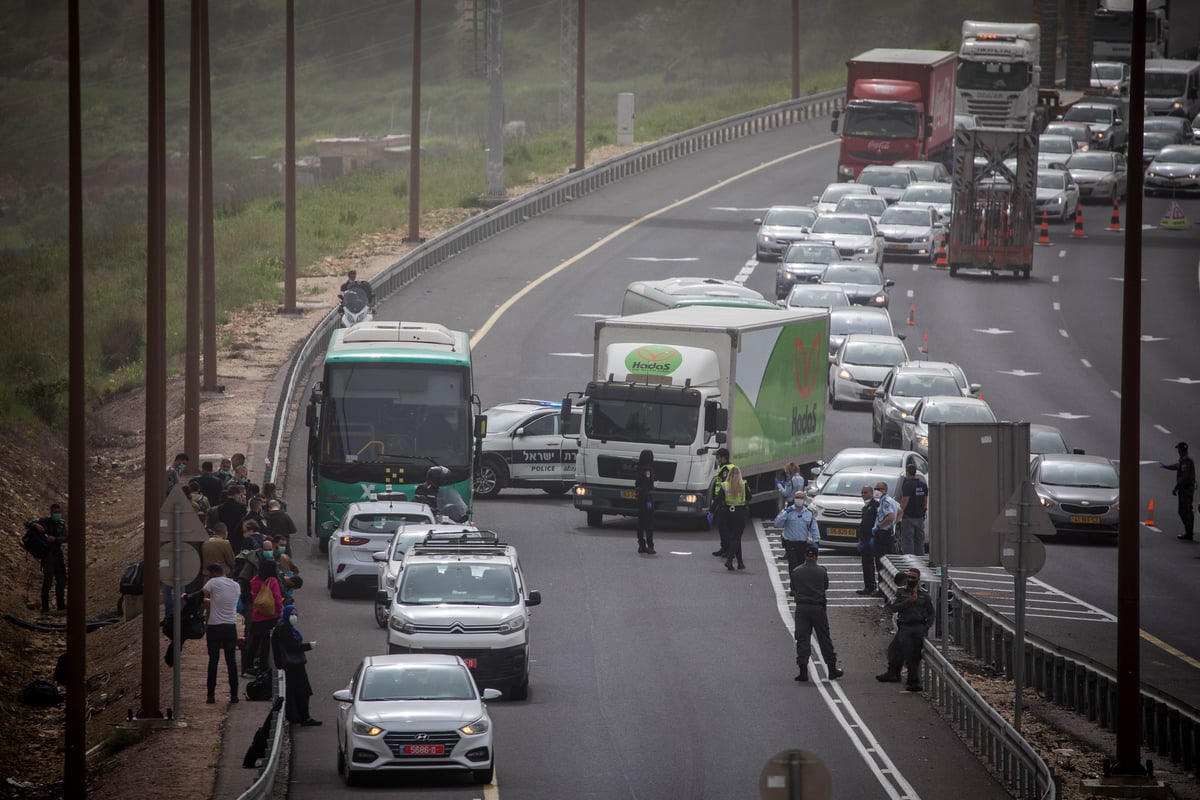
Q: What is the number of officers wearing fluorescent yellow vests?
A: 2